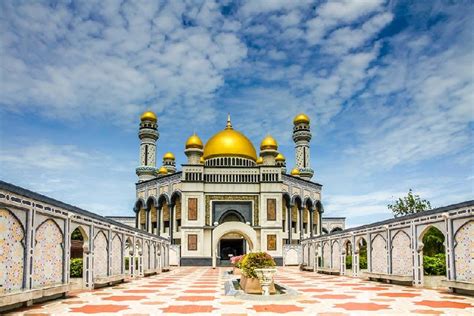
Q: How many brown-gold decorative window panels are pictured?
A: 4